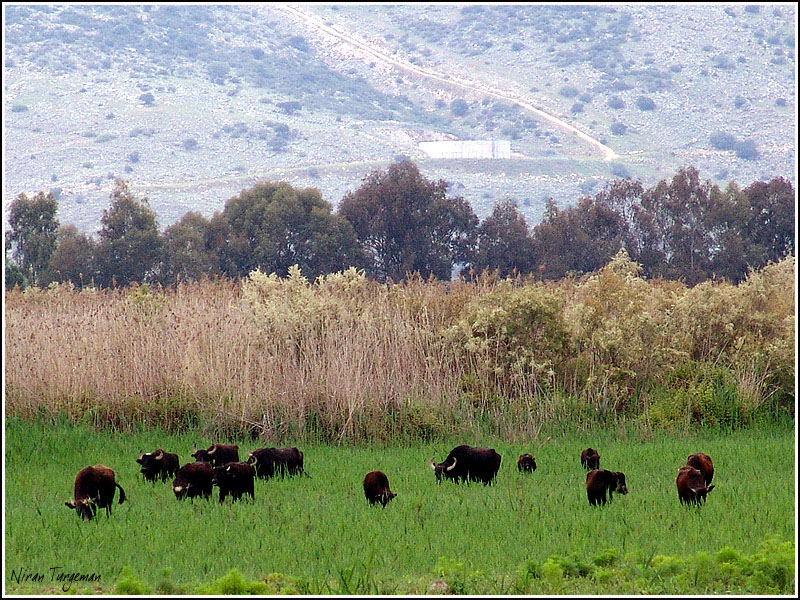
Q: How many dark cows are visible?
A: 13